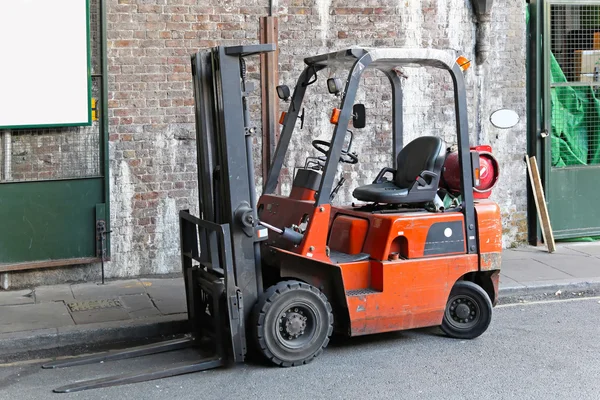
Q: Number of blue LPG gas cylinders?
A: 0